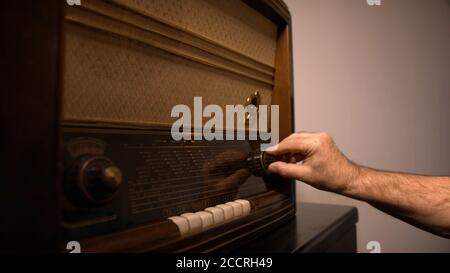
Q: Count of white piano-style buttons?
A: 7